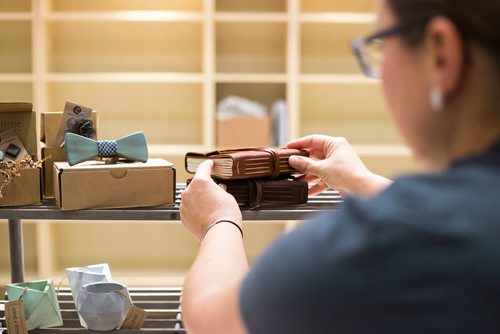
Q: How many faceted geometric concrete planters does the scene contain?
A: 3